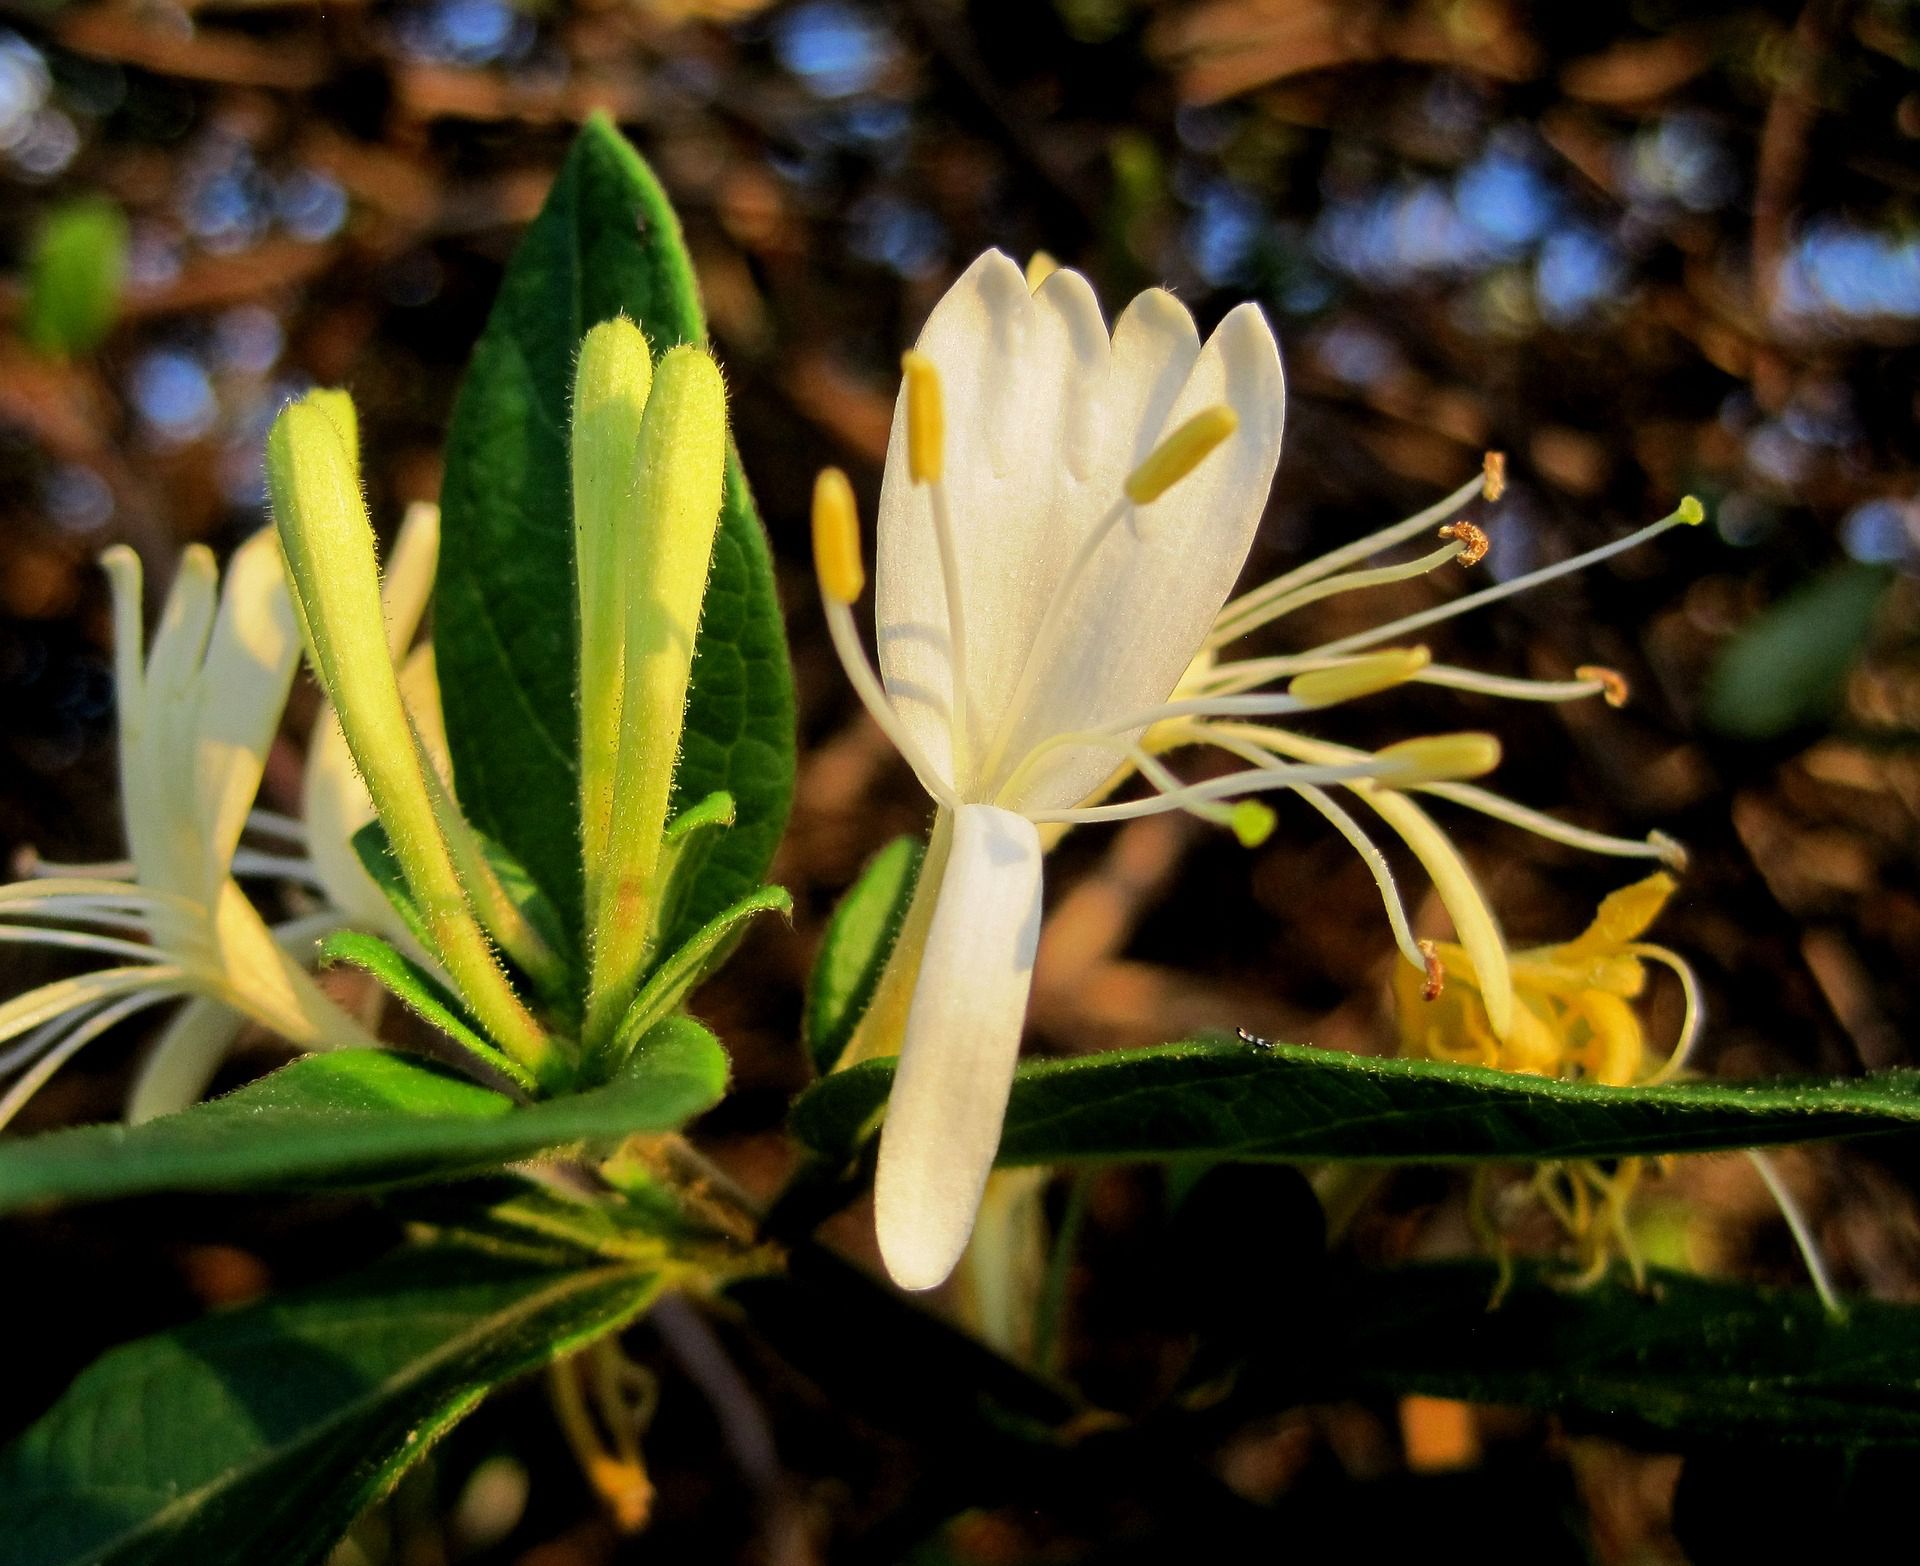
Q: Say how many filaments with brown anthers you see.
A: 5